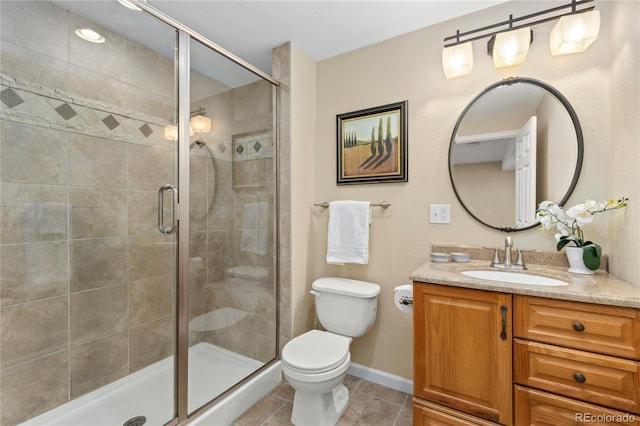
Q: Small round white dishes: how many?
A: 2